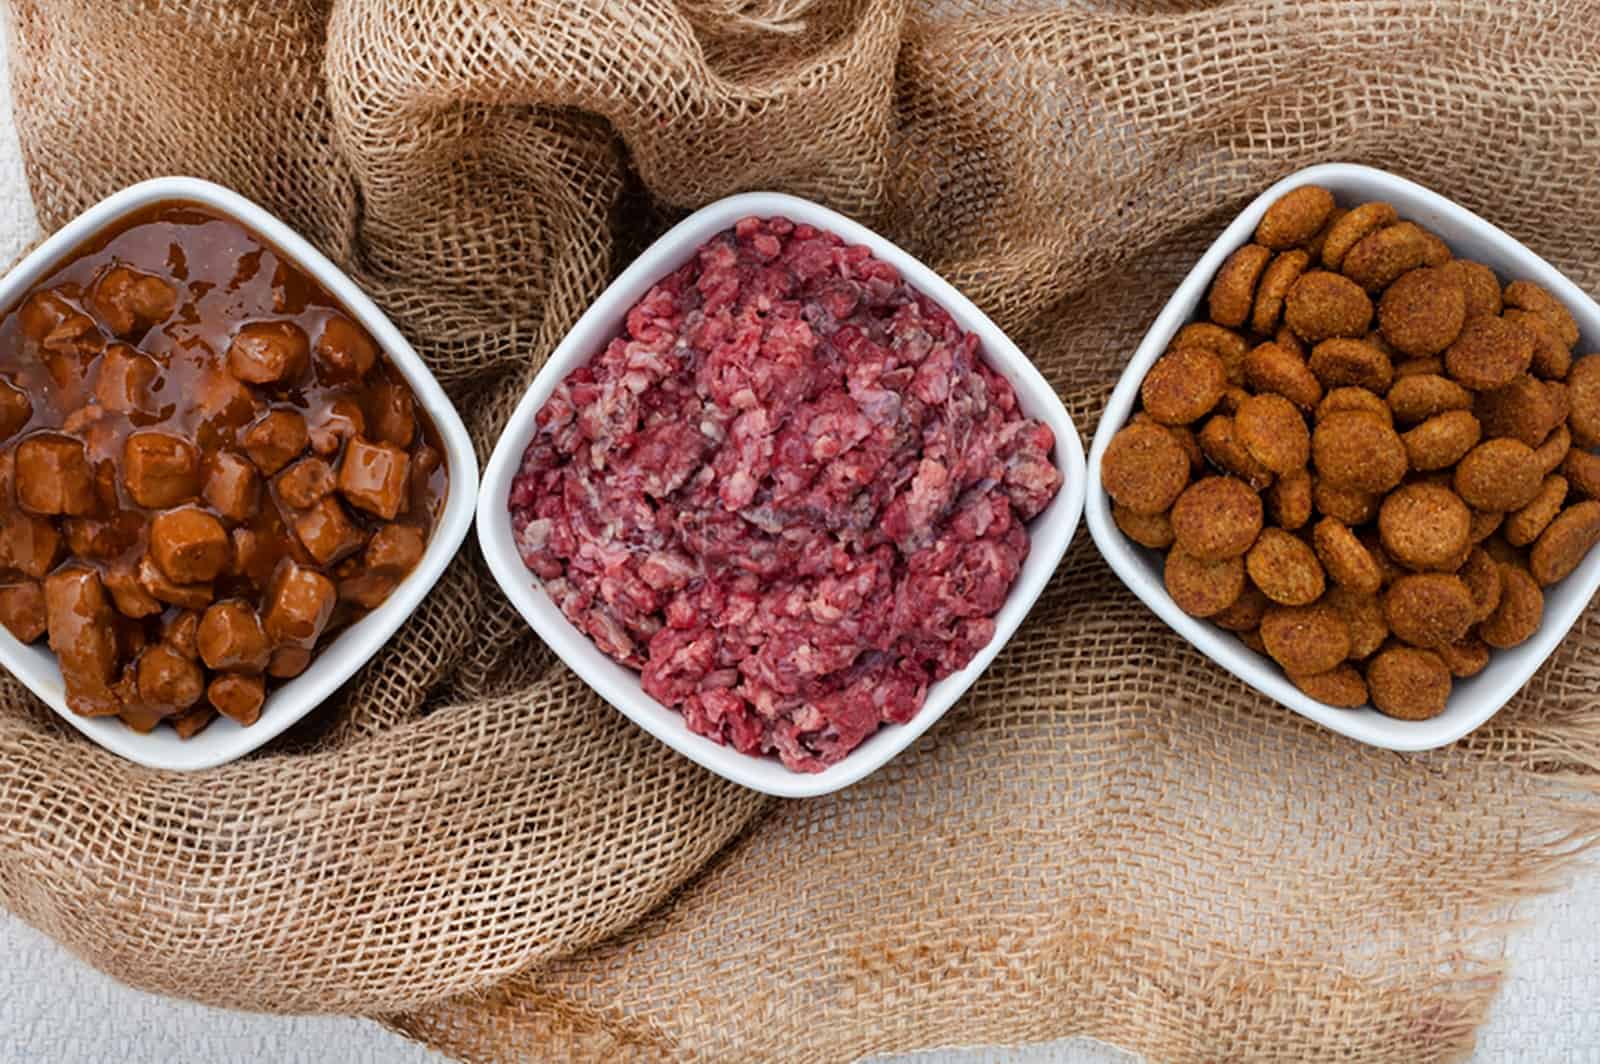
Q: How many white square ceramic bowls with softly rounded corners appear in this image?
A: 3